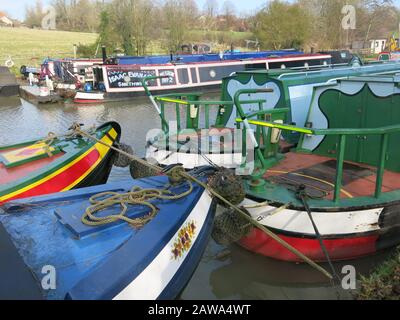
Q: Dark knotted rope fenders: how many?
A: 4